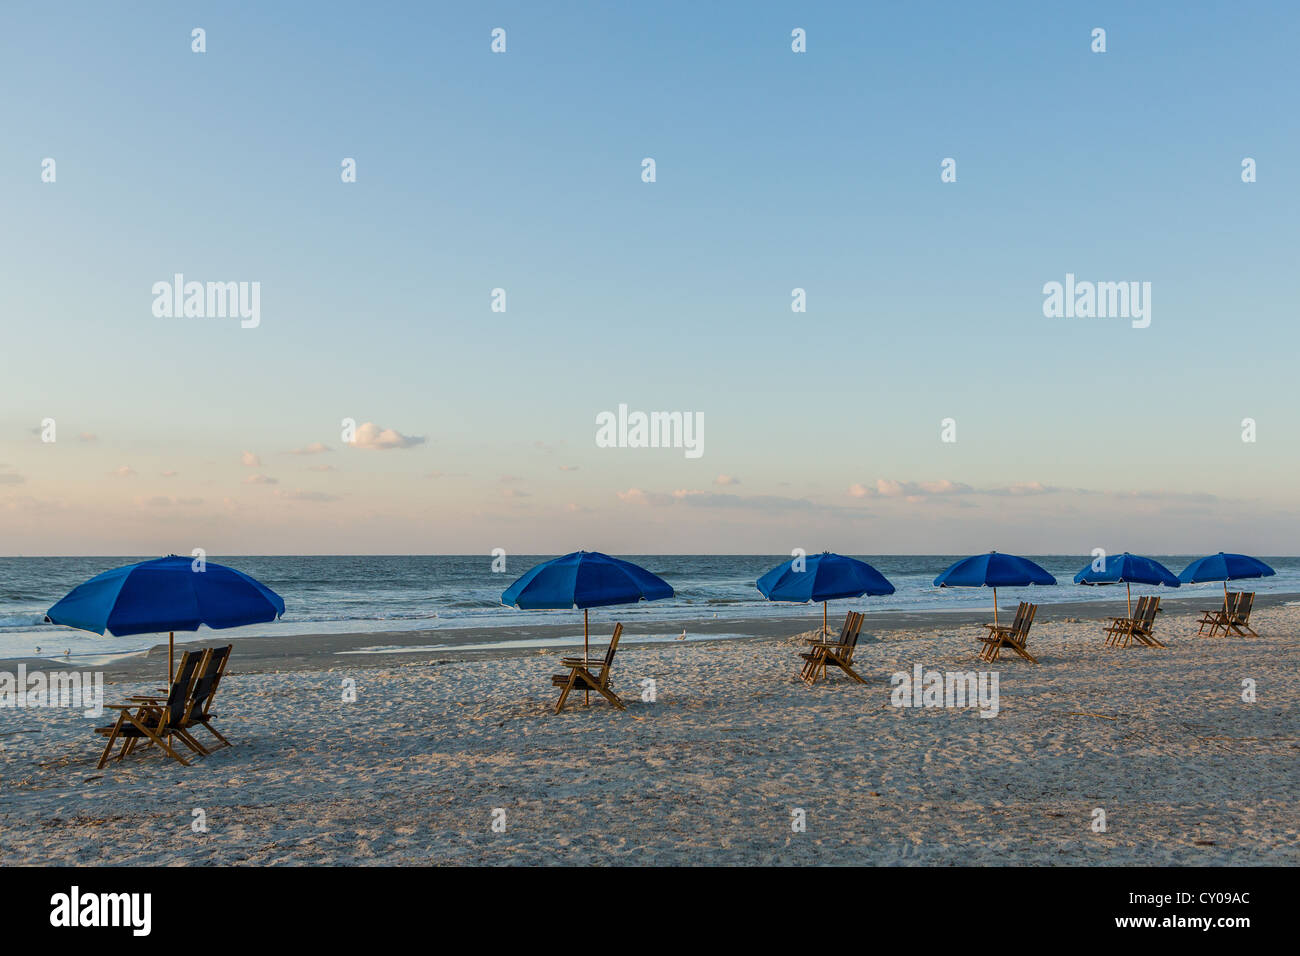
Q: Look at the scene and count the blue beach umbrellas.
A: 6